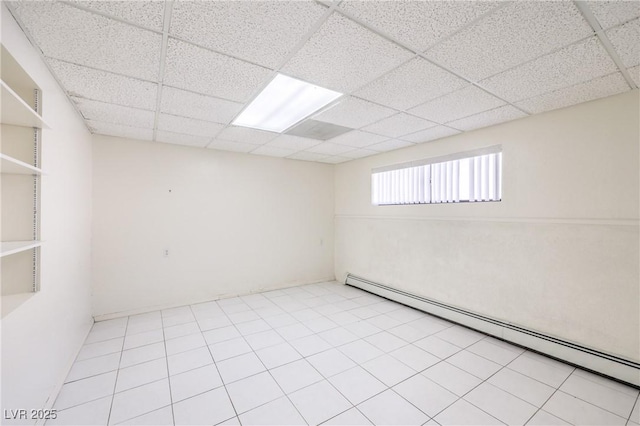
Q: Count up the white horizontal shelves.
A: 3